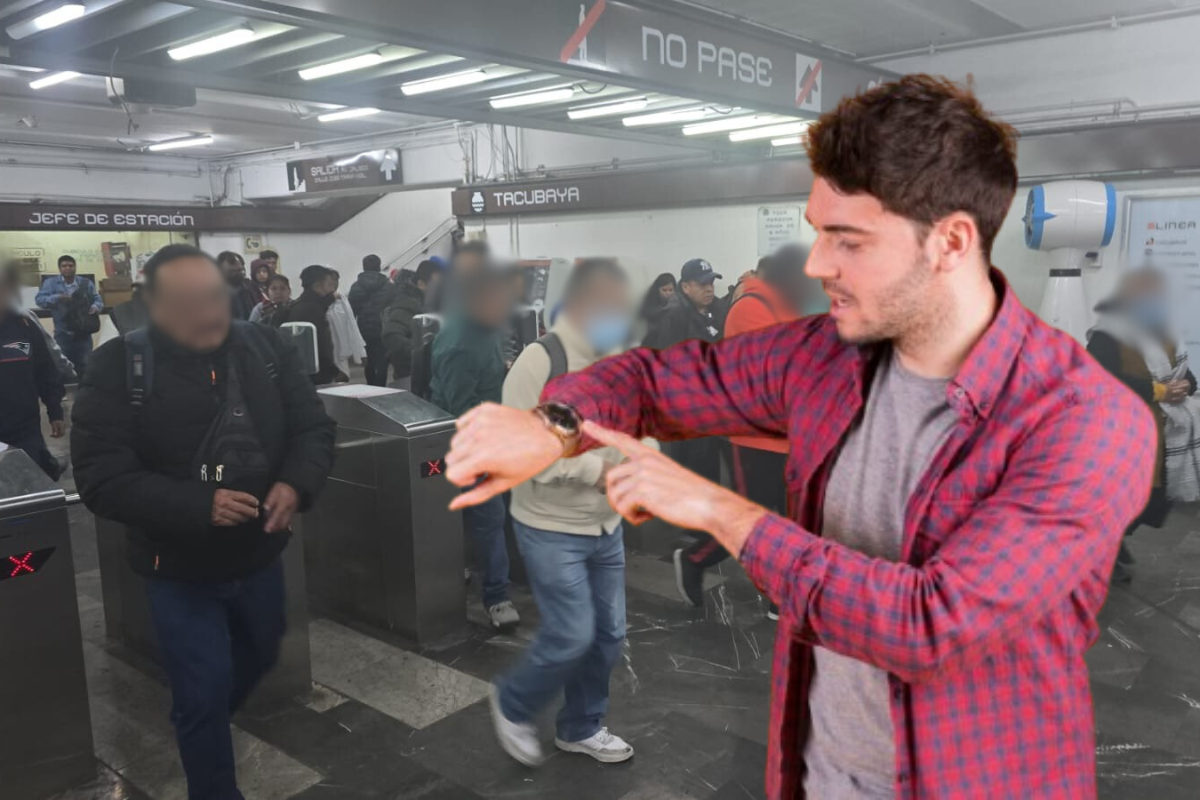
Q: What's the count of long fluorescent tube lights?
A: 13